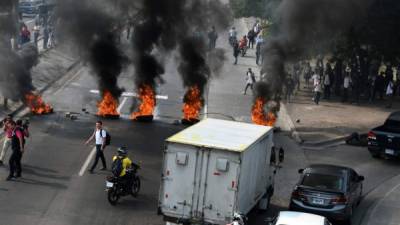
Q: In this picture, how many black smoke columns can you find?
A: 5